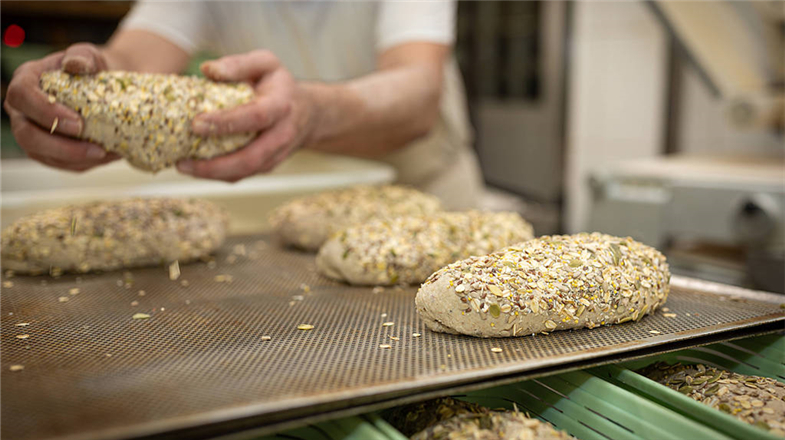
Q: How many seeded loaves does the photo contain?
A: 7